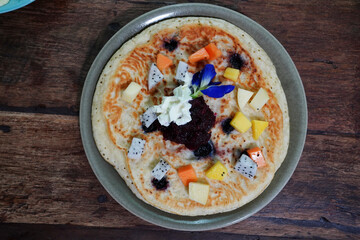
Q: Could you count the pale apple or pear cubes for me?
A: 4